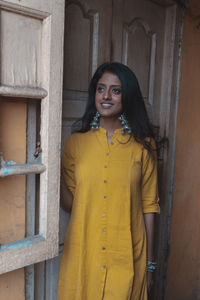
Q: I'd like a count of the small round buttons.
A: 9